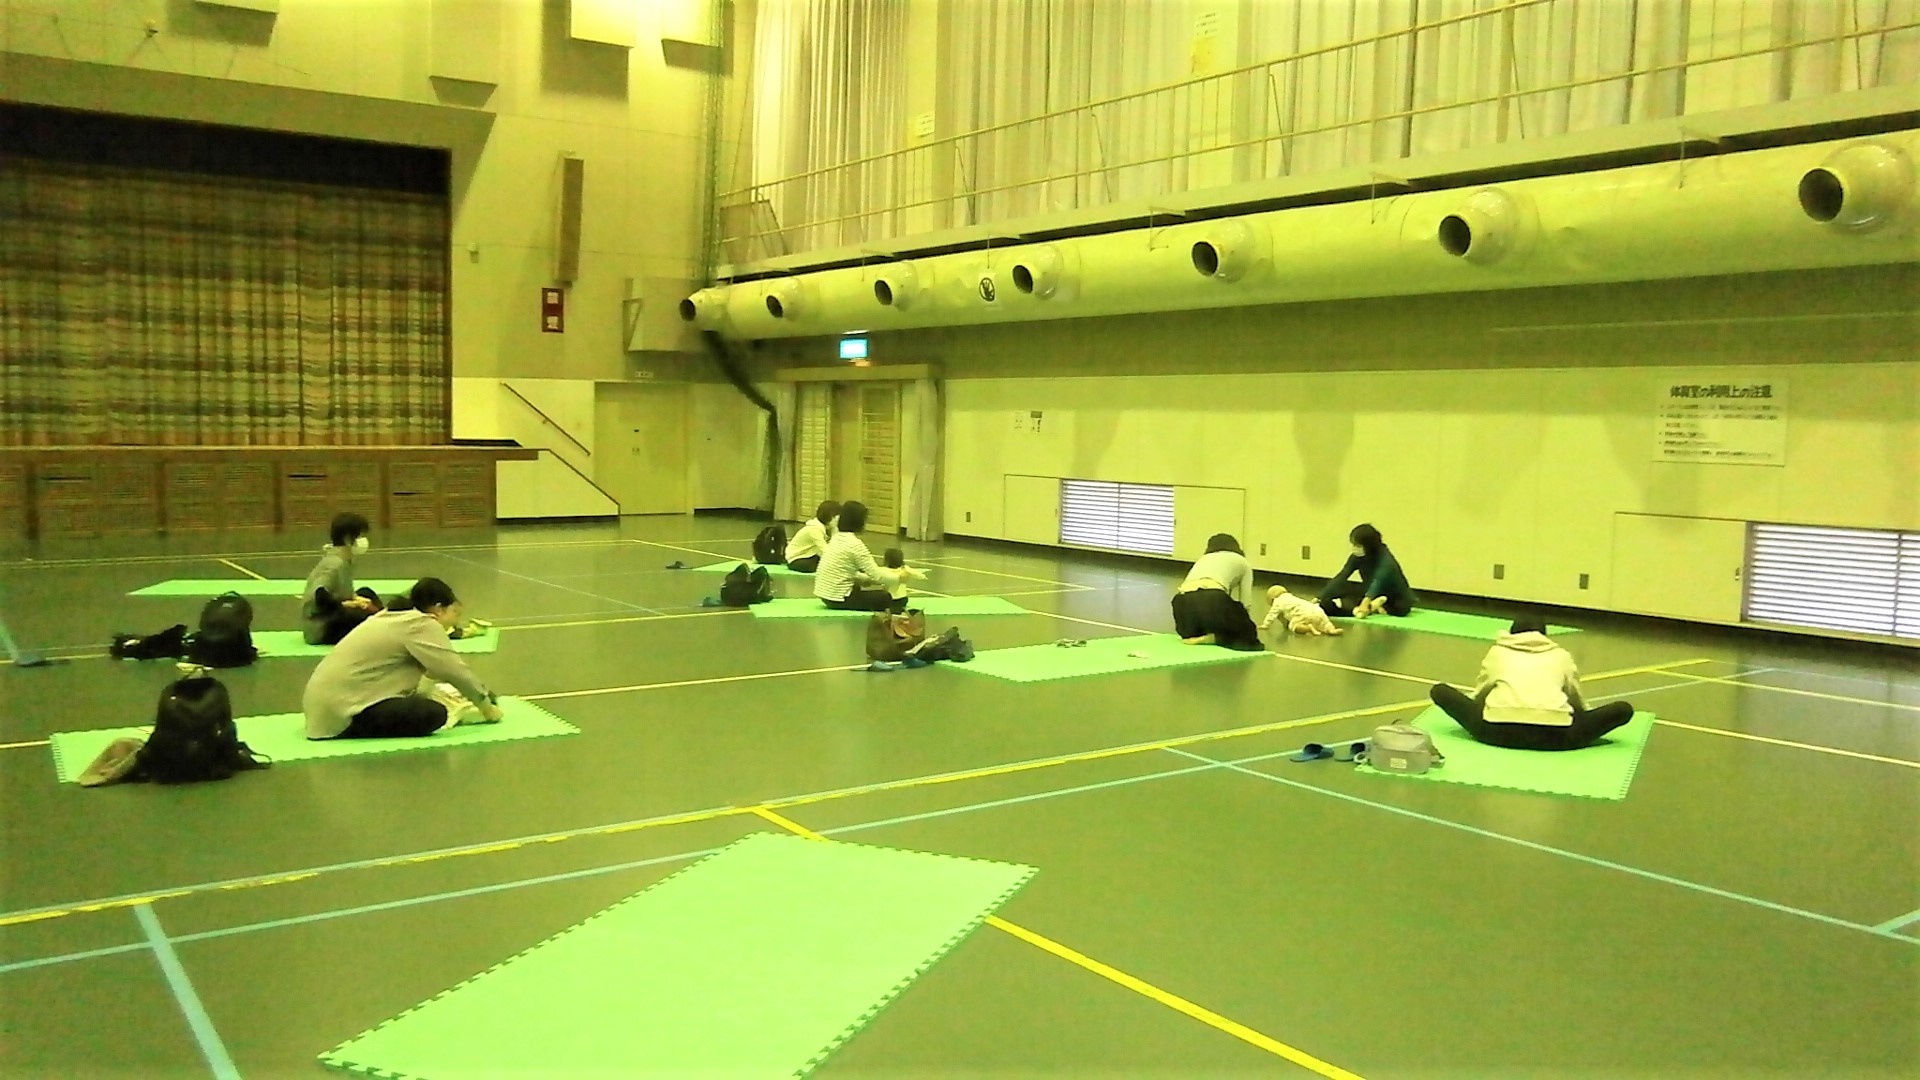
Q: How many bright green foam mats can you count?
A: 9